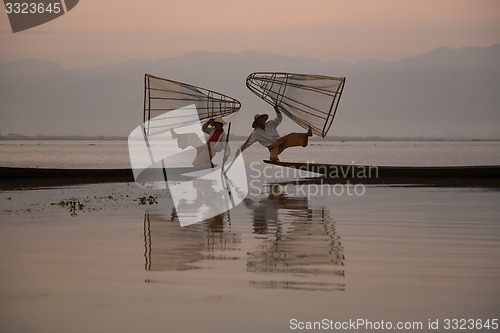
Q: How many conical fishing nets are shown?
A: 2